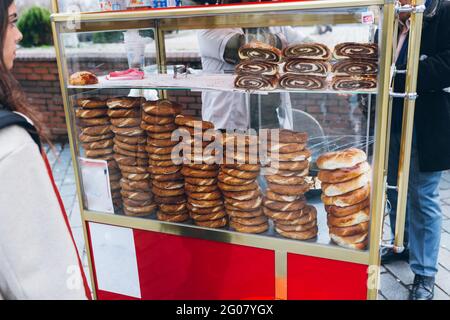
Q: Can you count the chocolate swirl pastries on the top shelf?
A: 9